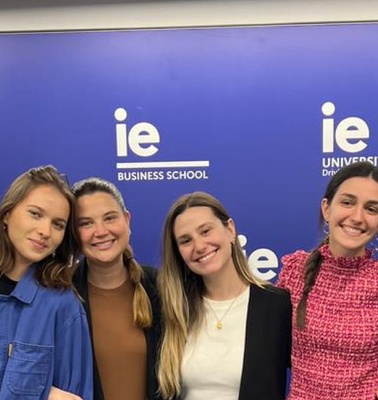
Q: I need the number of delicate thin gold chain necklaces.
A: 1